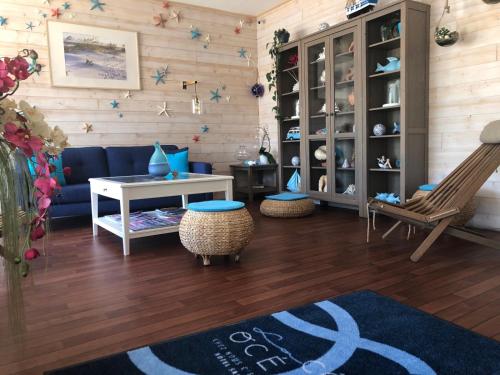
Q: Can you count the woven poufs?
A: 3